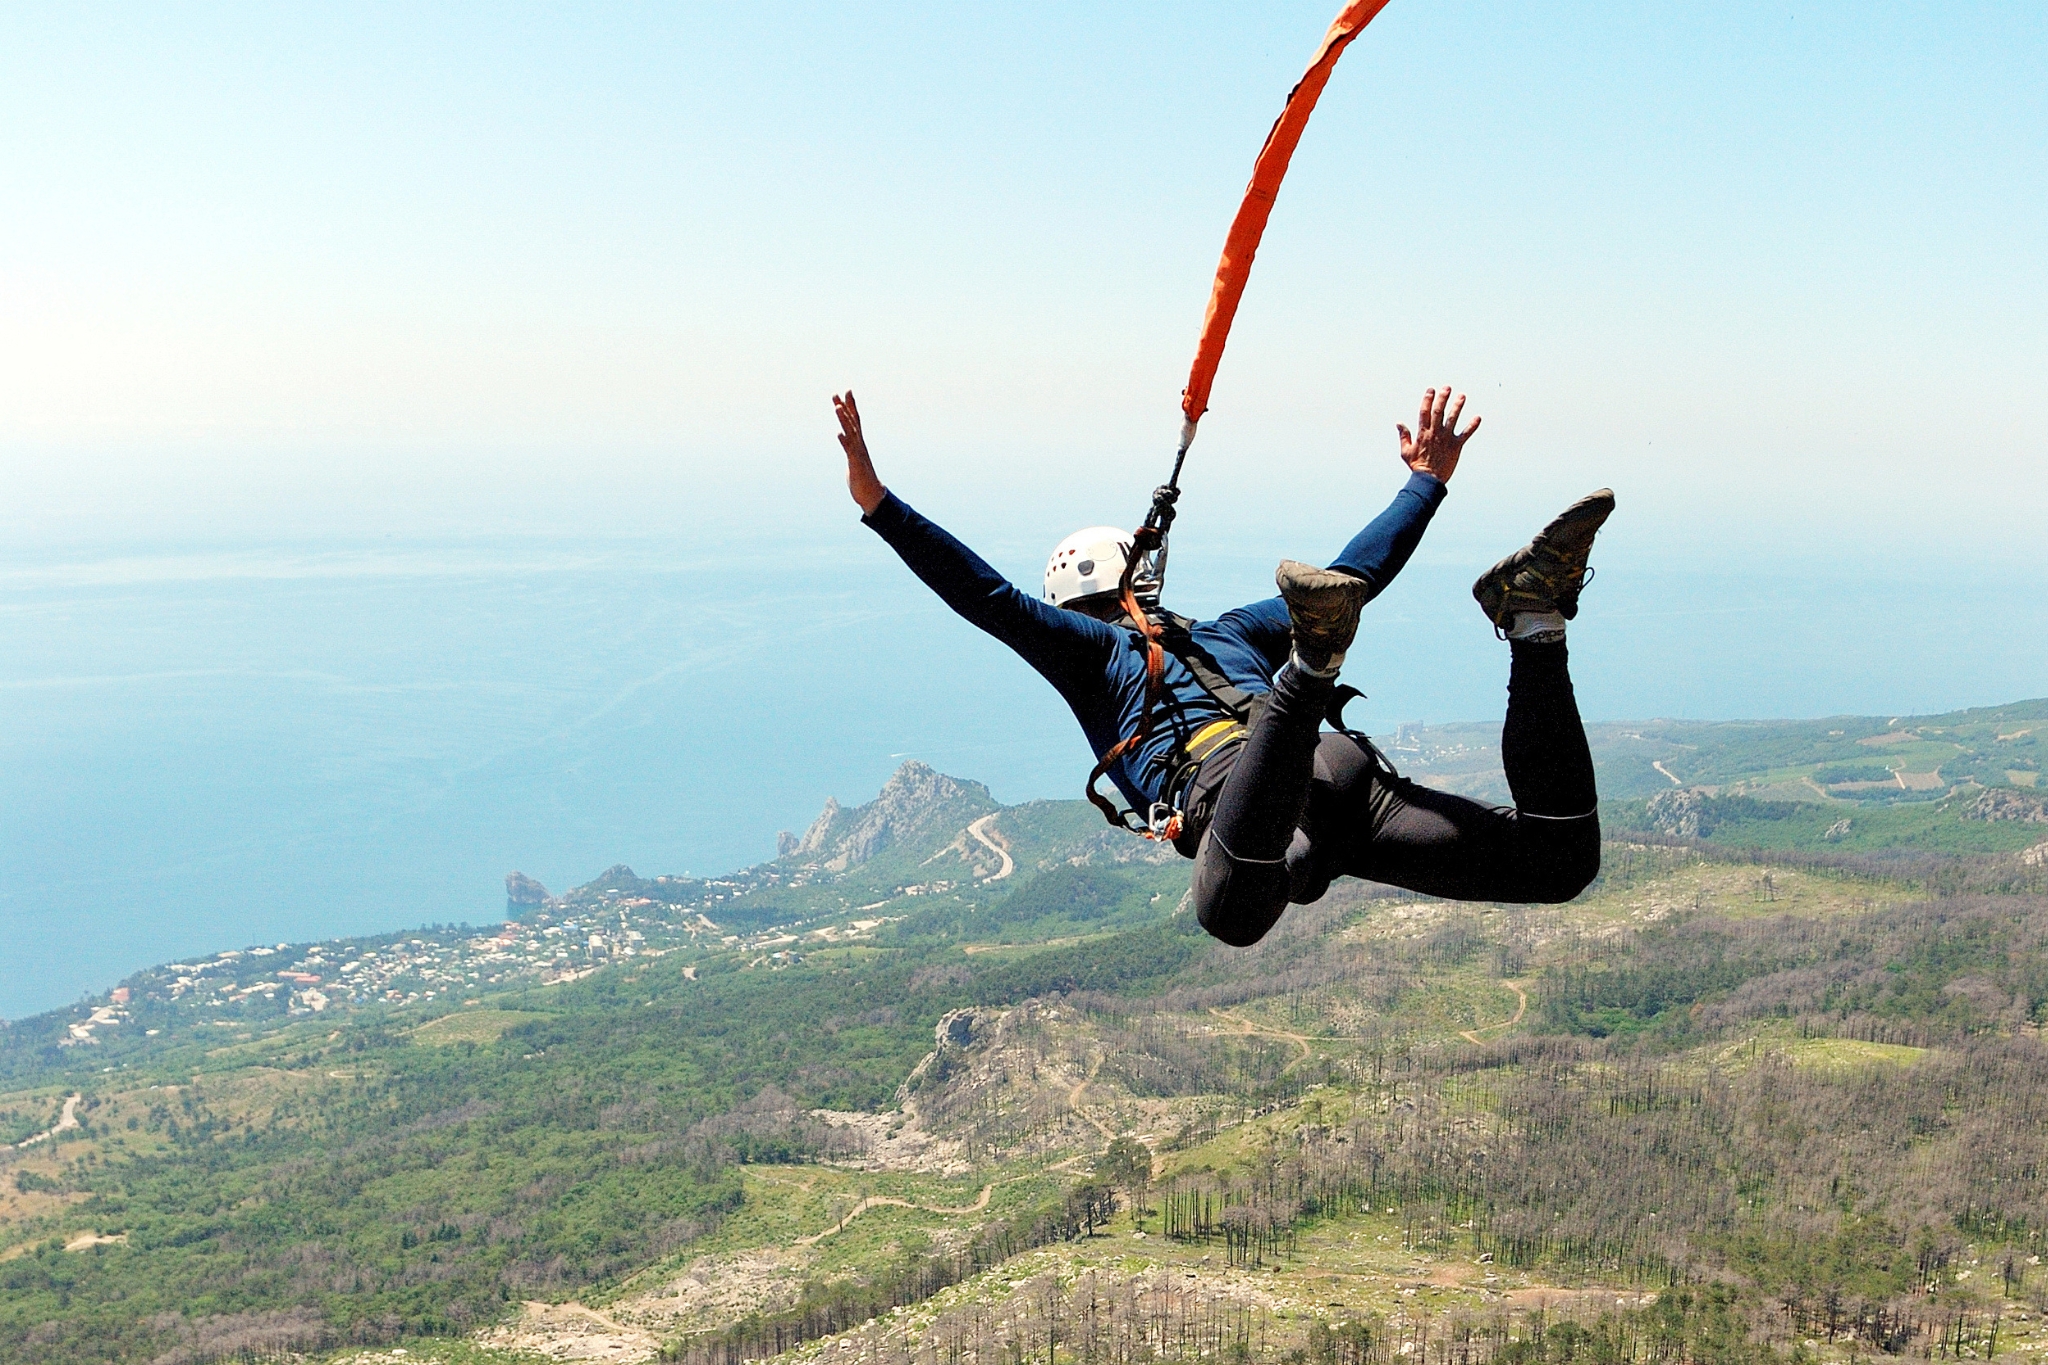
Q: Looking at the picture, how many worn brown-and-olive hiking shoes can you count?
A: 2